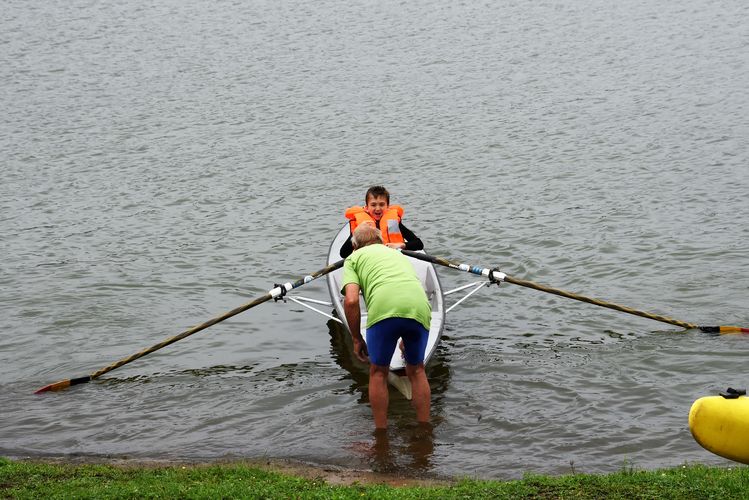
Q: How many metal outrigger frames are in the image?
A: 2